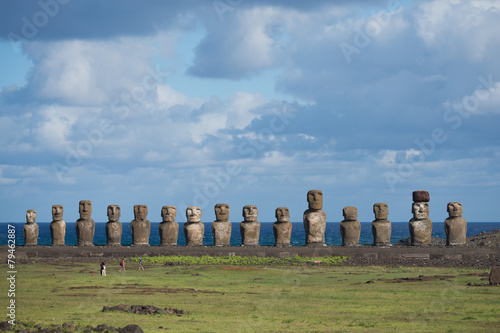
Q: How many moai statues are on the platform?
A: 15